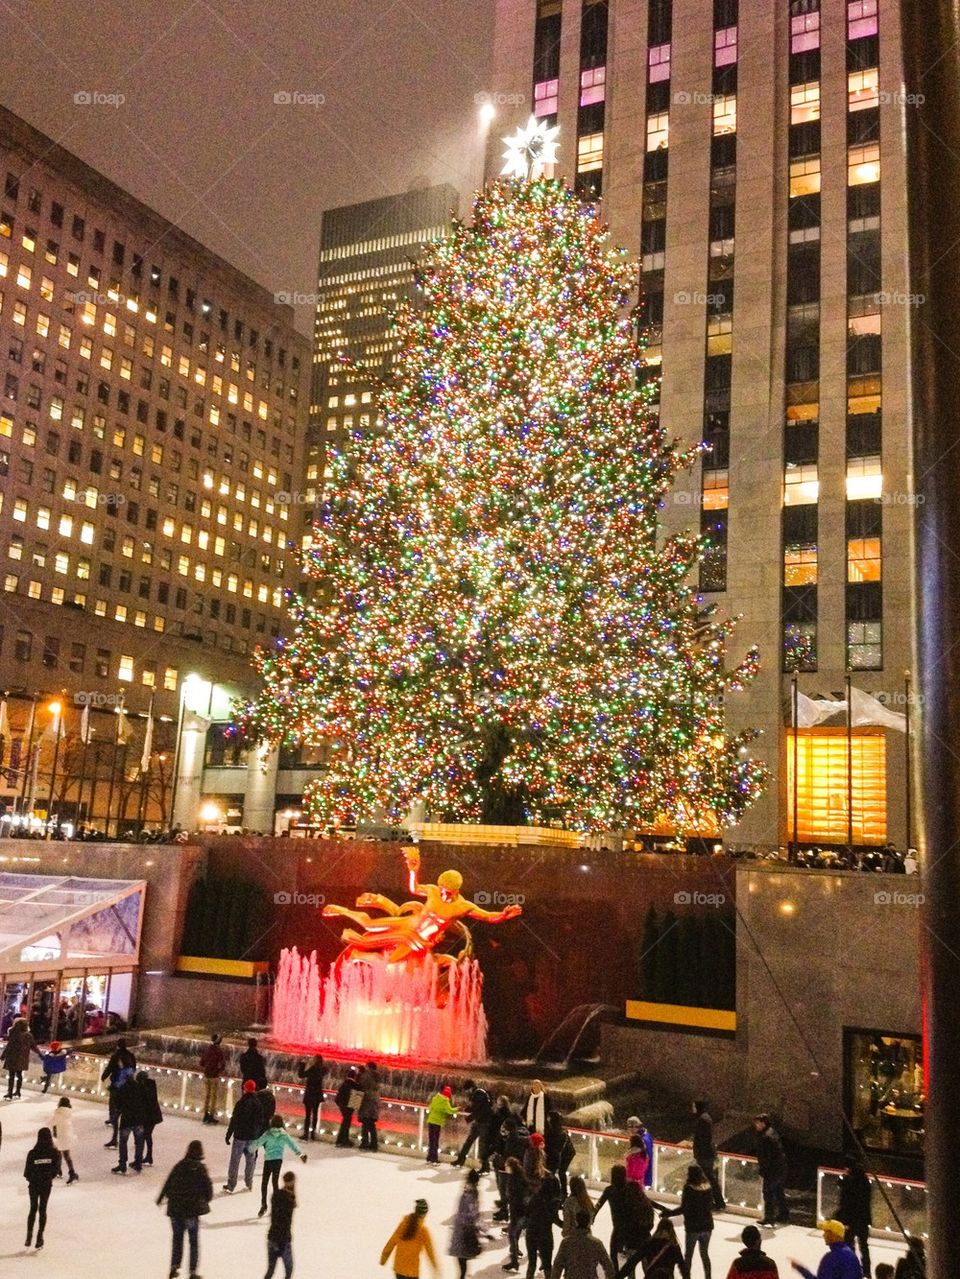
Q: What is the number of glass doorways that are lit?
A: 1